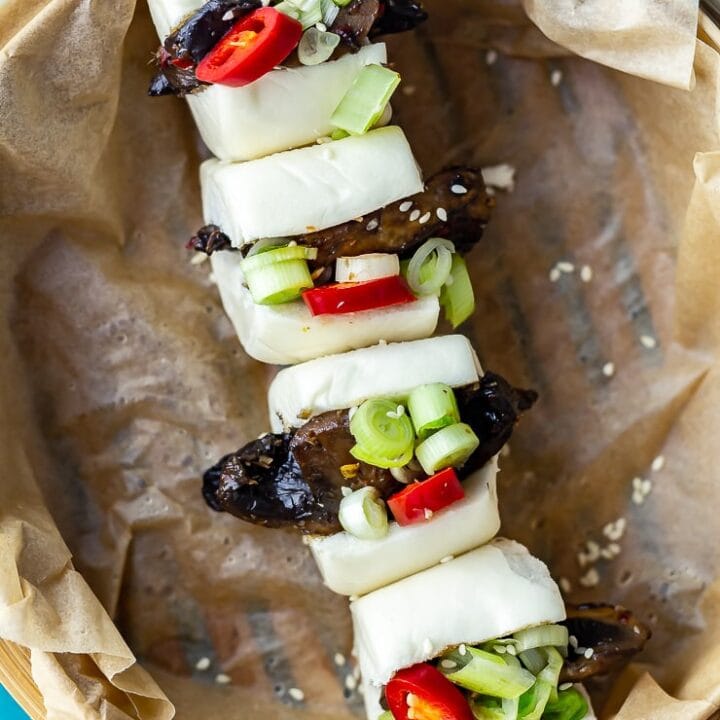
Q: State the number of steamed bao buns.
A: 4